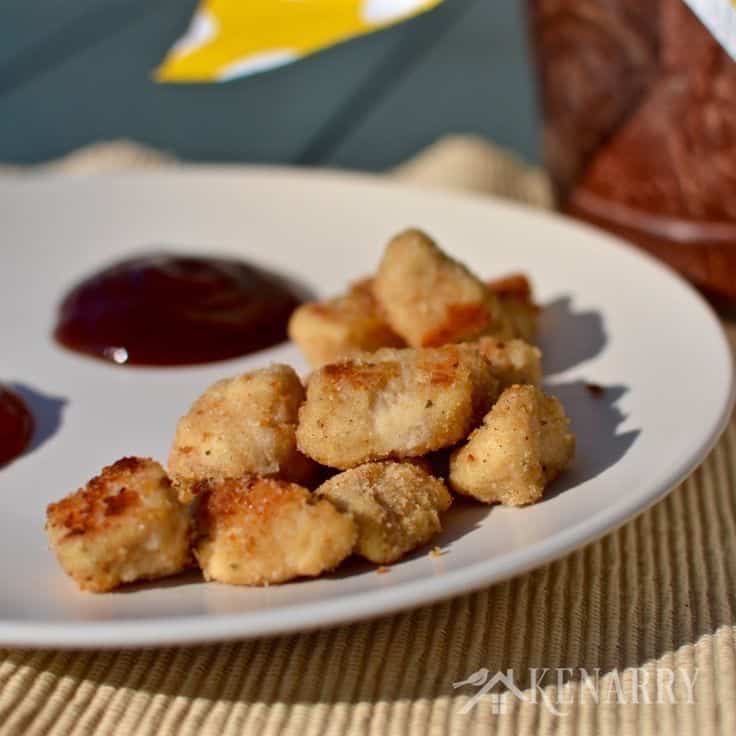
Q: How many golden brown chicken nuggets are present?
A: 10